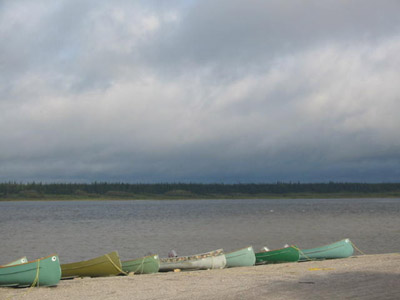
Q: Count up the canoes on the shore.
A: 8